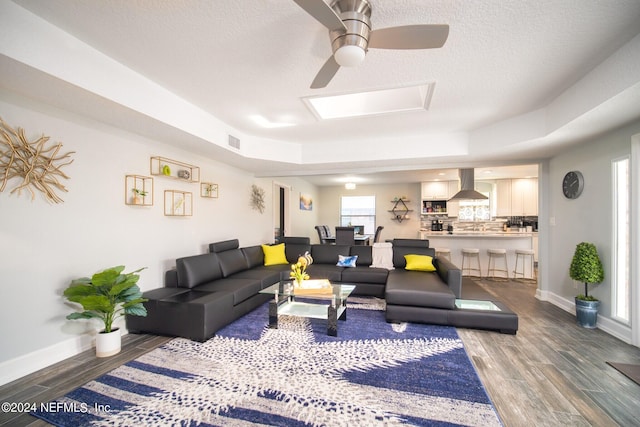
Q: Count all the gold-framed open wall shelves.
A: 4